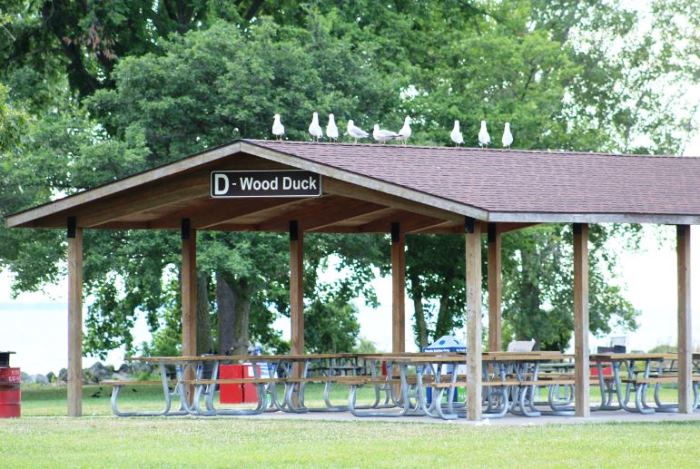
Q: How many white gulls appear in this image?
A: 9